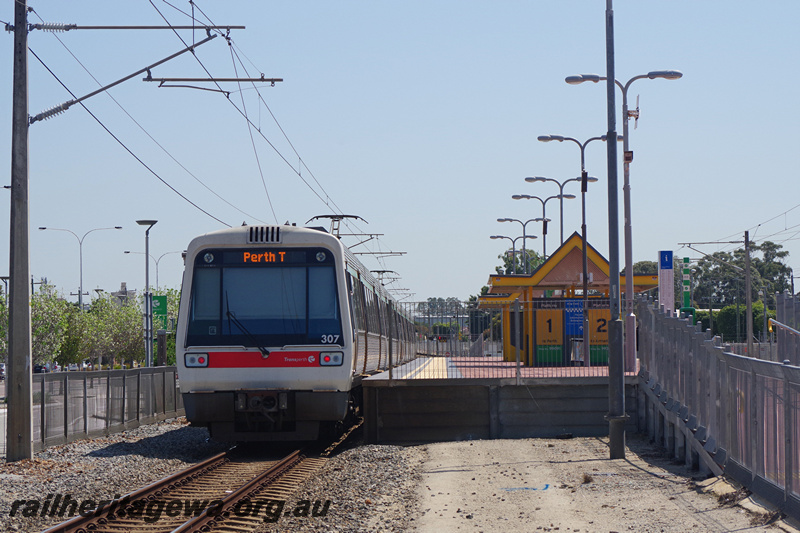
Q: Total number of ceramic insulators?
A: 2